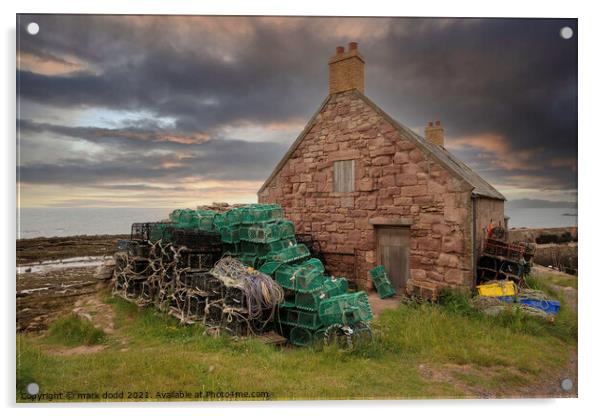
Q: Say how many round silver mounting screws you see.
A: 4